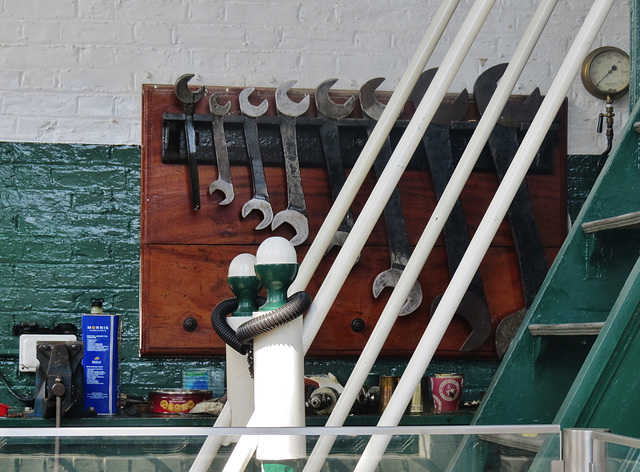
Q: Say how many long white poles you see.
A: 4